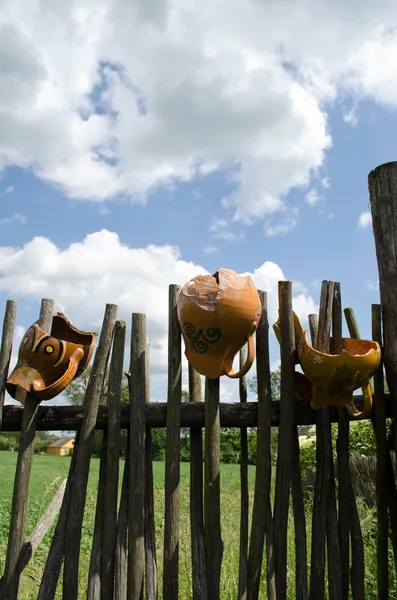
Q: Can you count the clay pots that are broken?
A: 3